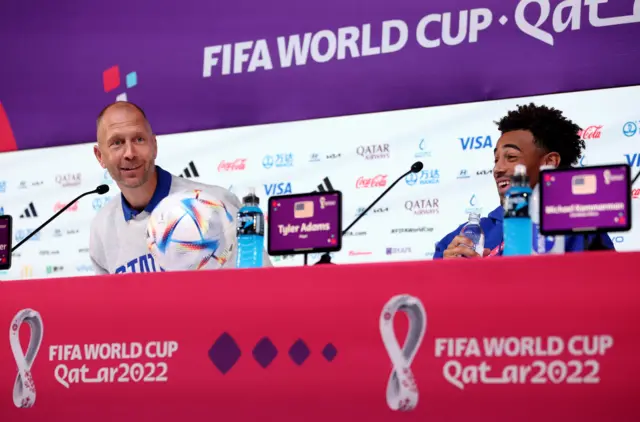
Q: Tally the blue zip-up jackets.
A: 1